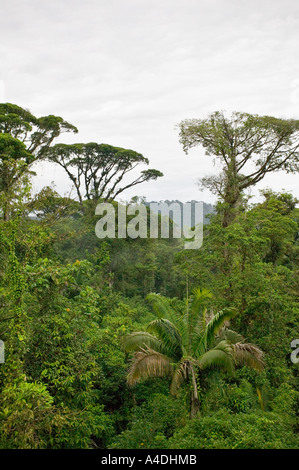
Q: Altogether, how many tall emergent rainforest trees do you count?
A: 3